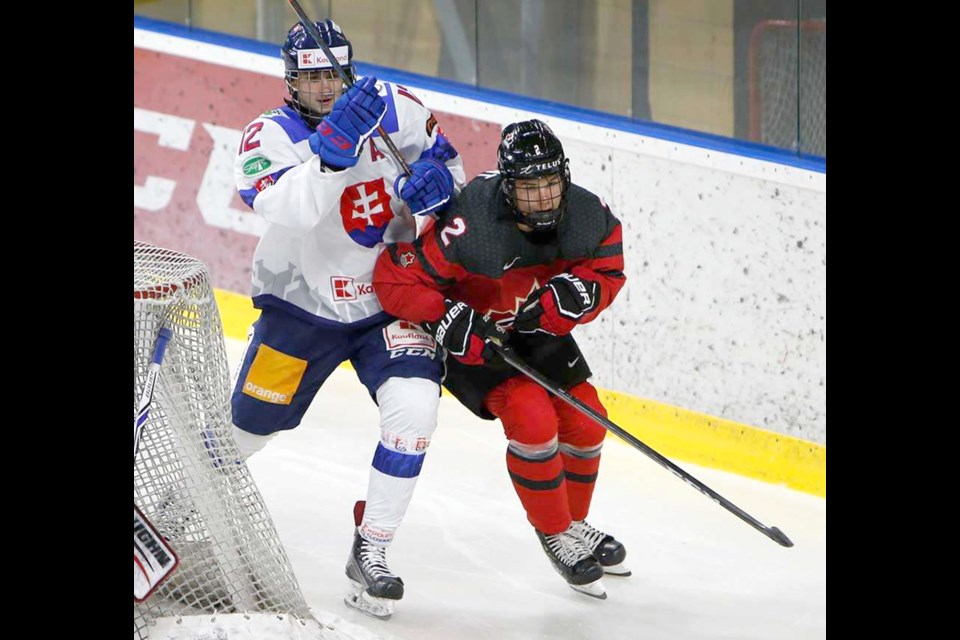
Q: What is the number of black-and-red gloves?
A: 2